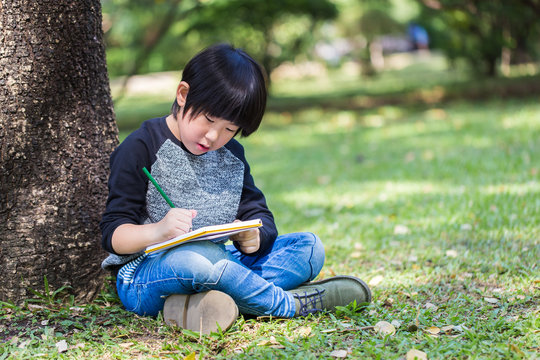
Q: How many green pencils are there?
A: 1